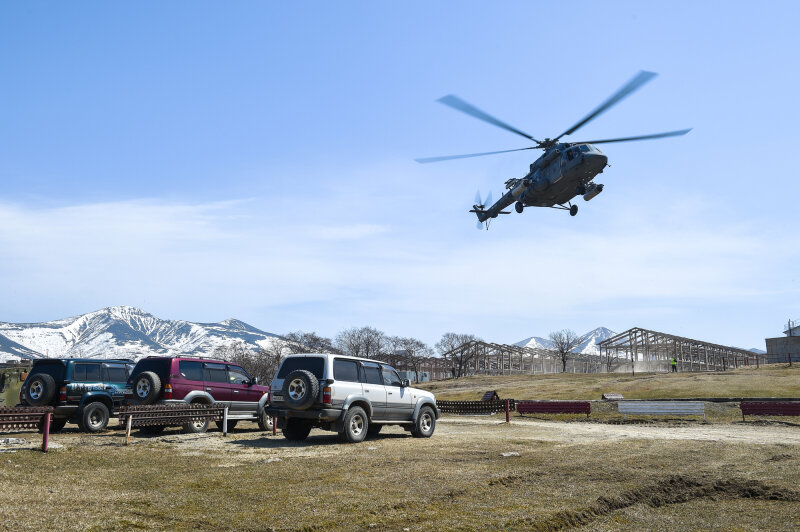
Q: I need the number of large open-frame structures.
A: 2